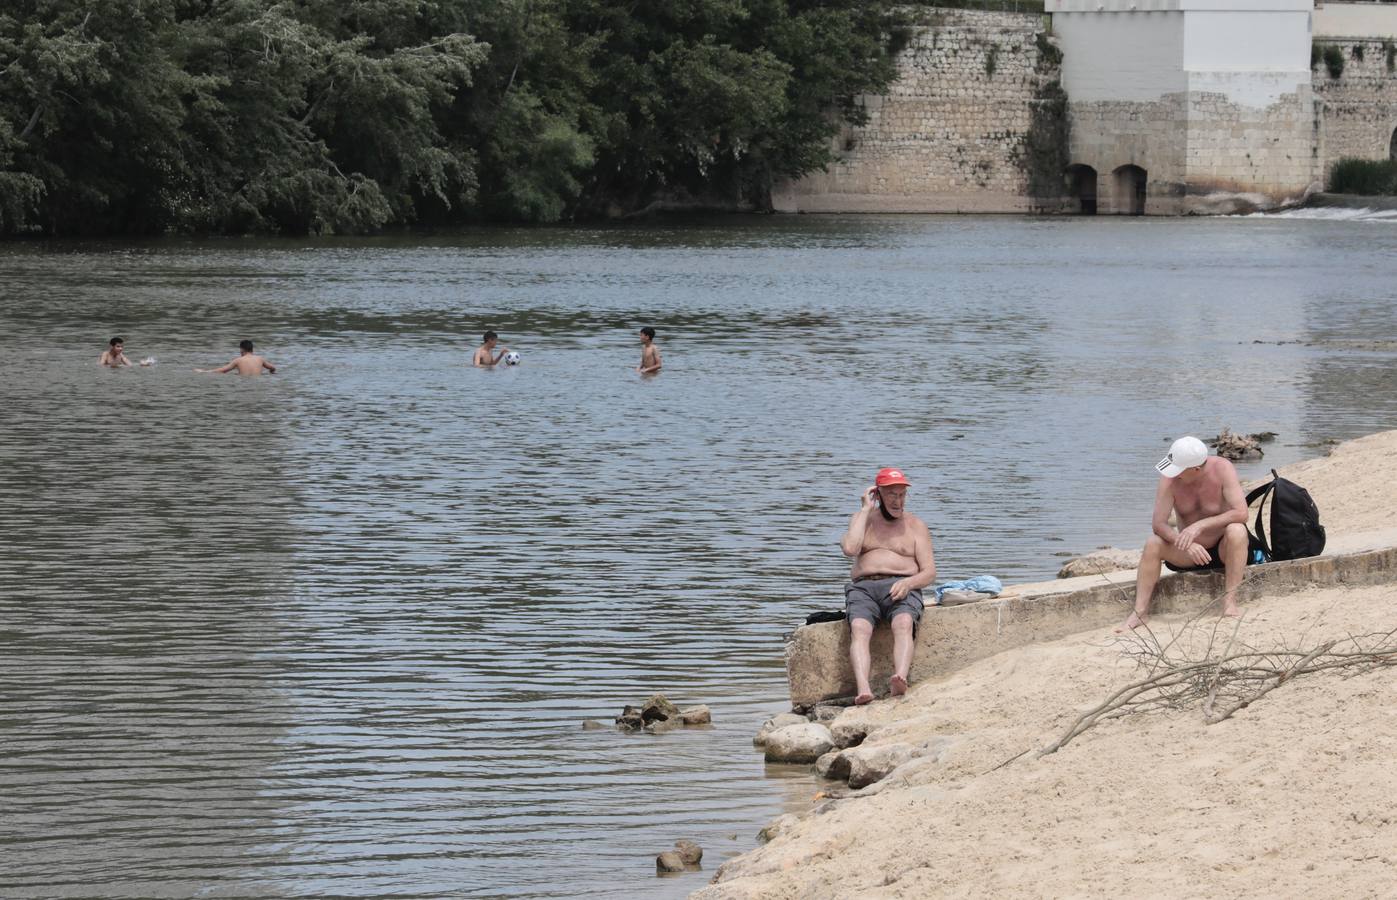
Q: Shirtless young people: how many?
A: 4